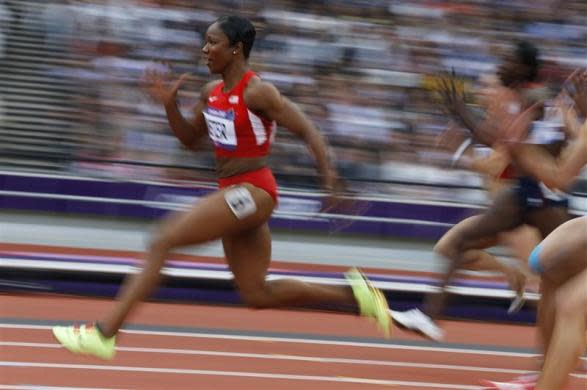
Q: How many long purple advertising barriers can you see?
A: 2